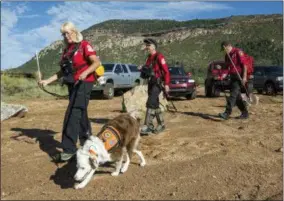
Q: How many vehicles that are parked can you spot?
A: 4